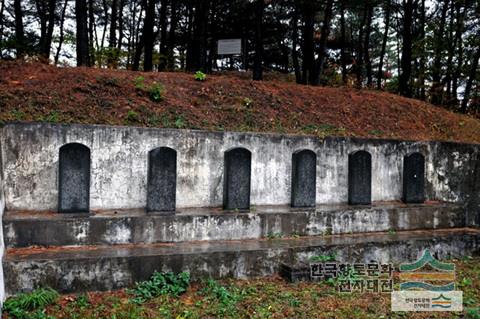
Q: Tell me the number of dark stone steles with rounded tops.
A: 6